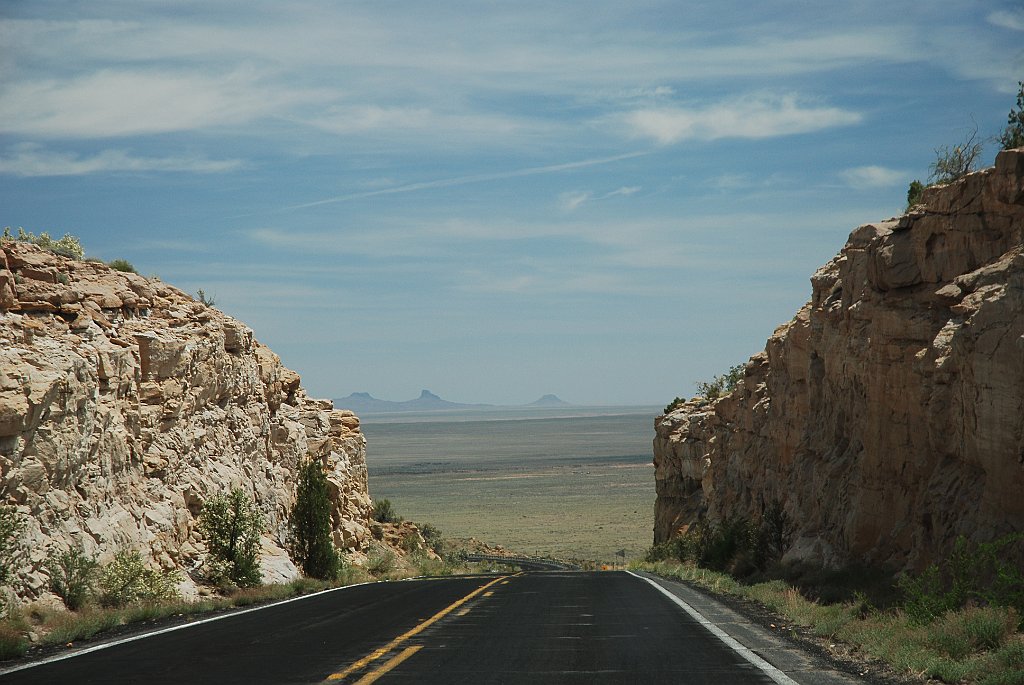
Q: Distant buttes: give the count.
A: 3